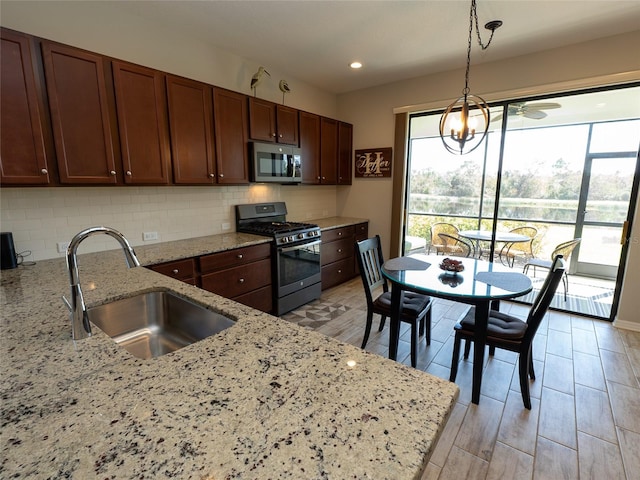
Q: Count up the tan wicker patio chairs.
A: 4